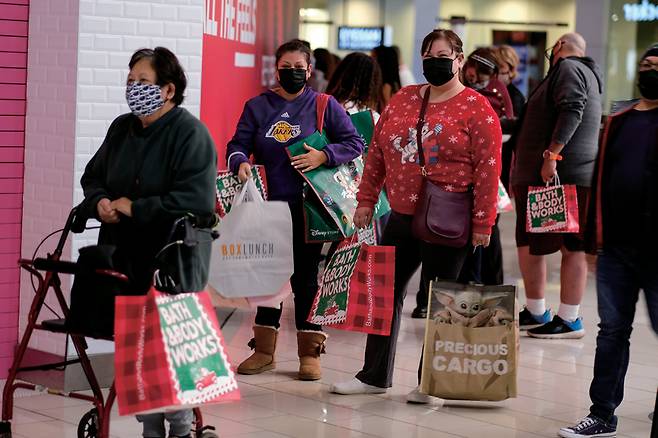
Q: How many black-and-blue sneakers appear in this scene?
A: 2